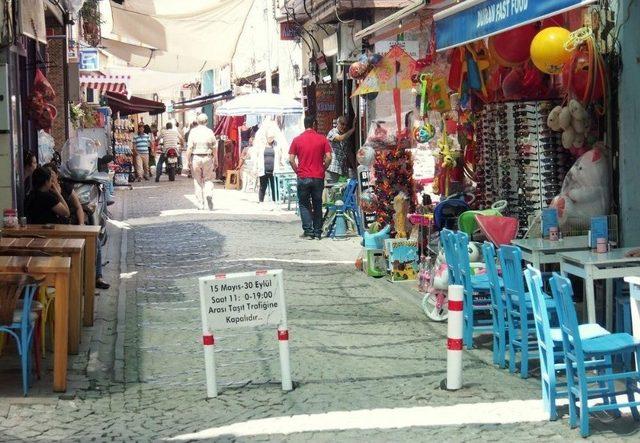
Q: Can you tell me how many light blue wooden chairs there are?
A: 6